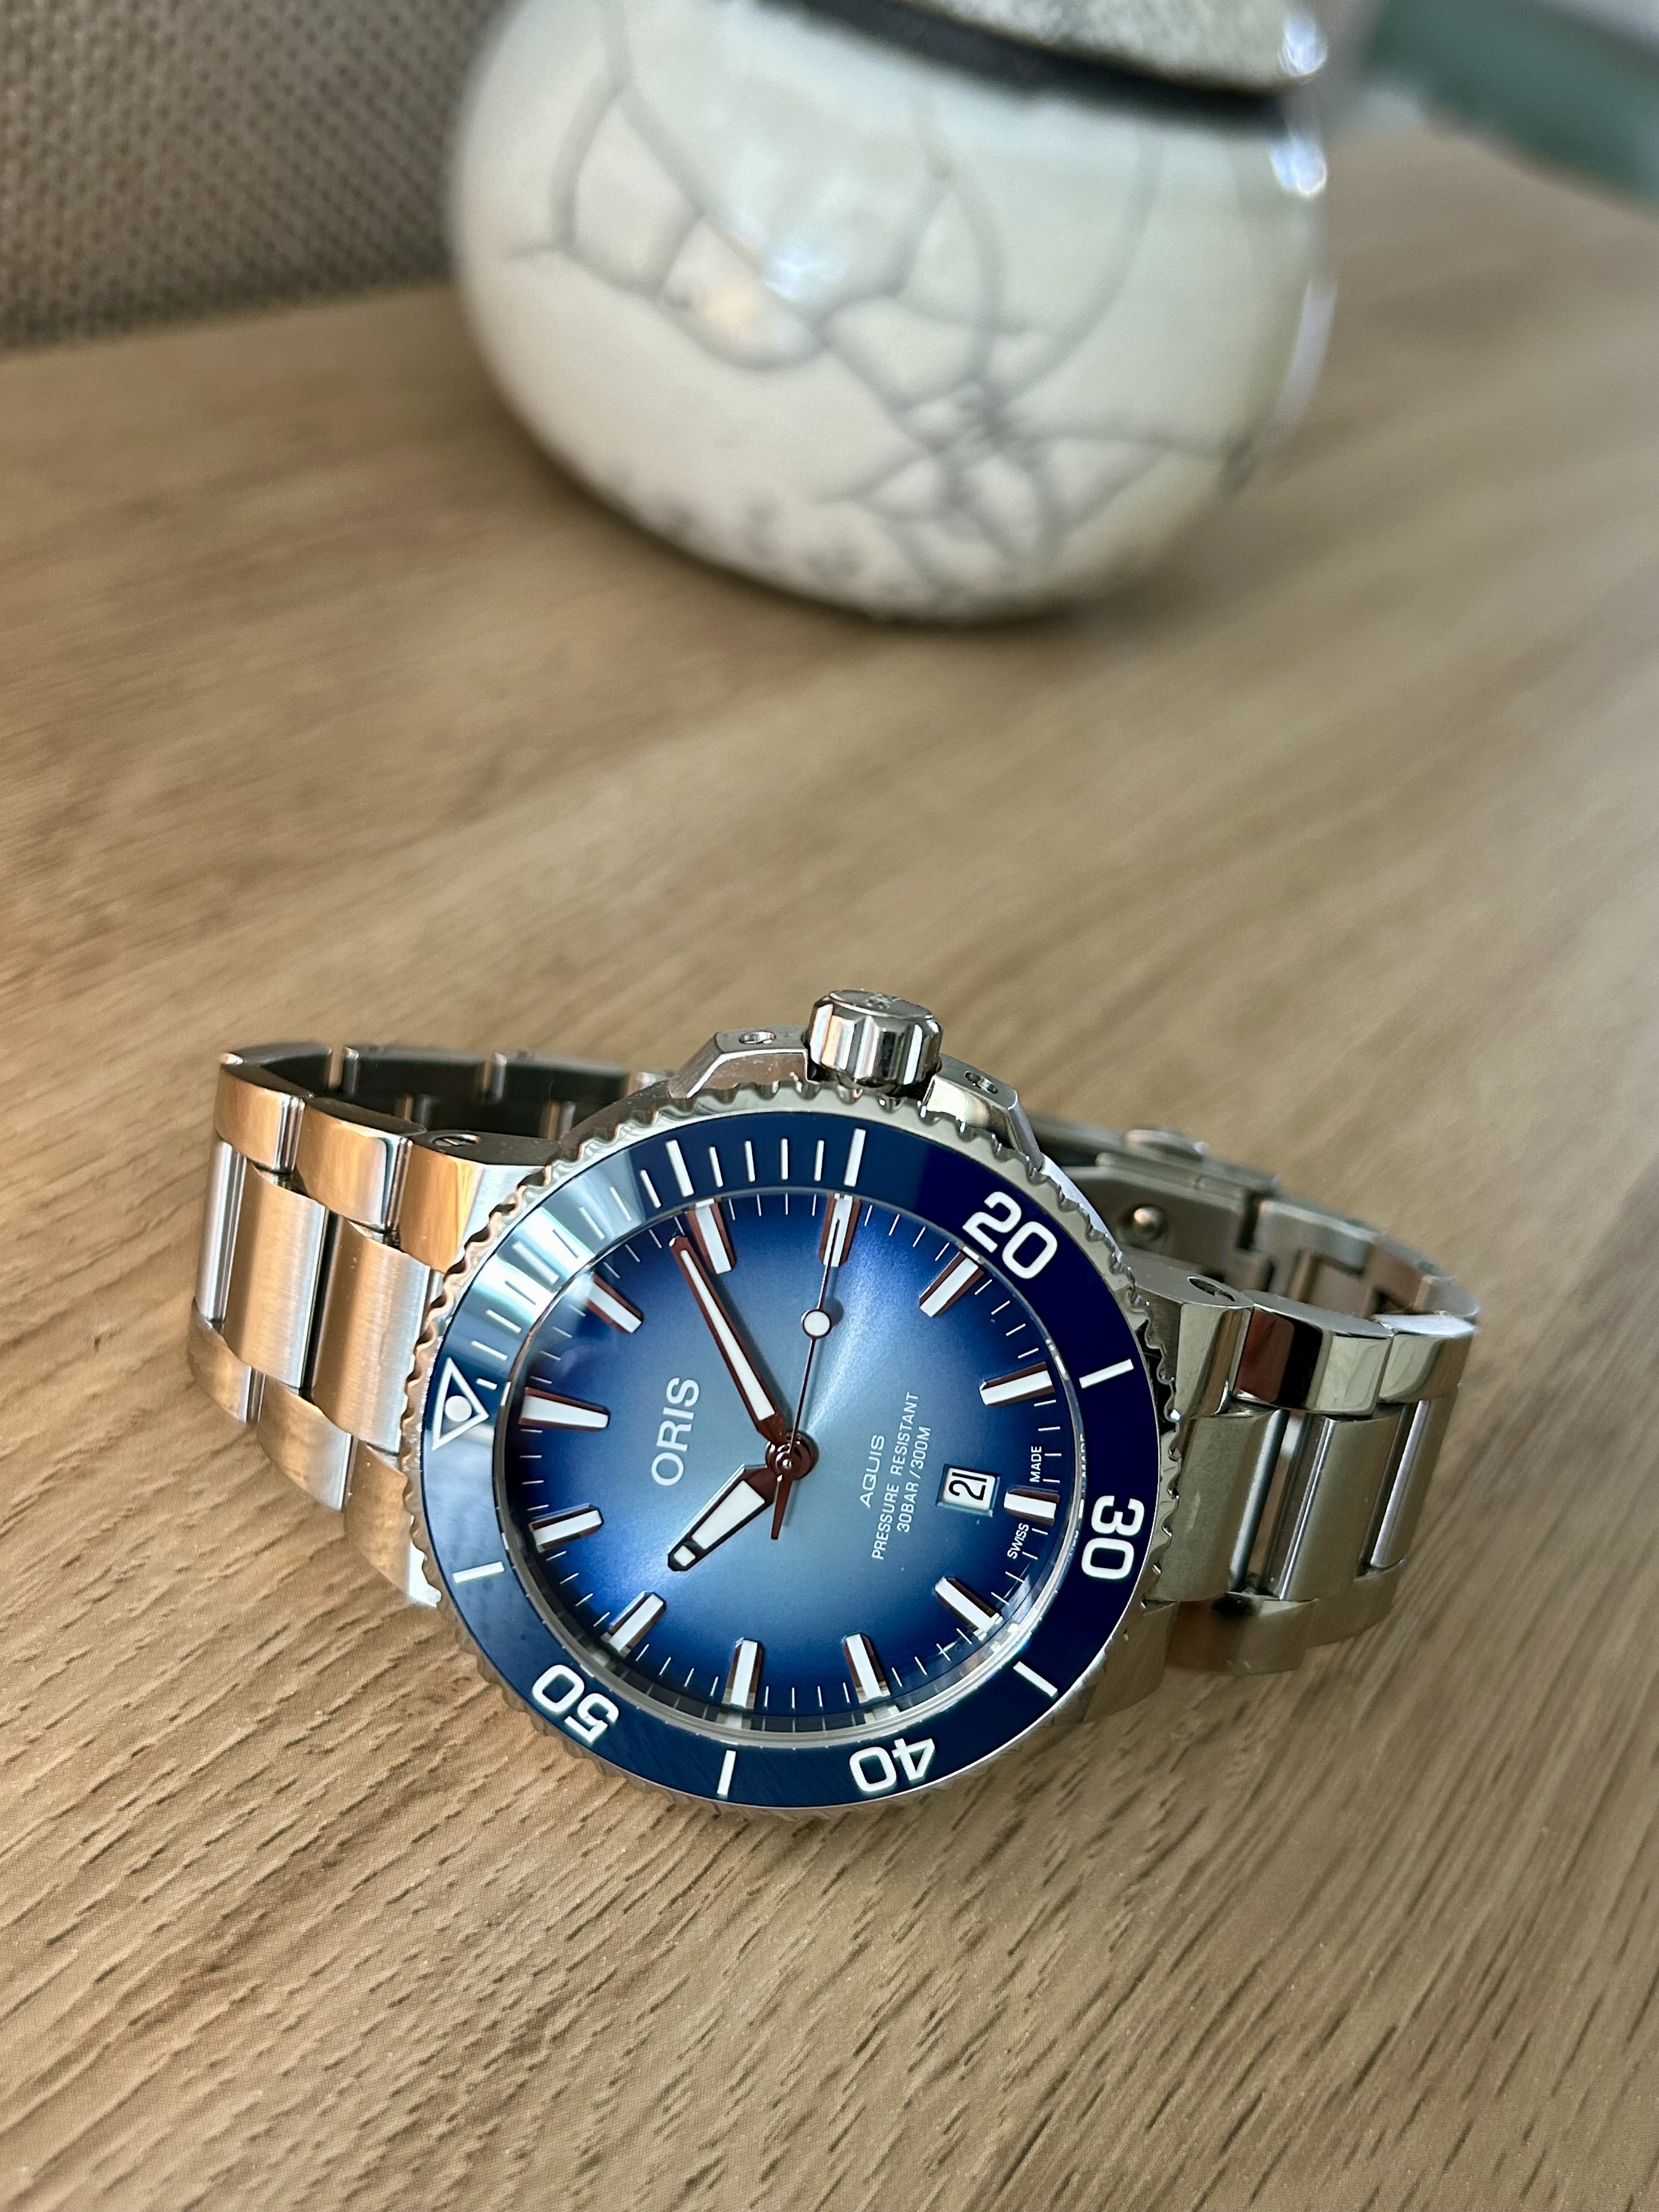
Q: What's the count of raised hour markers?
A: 12